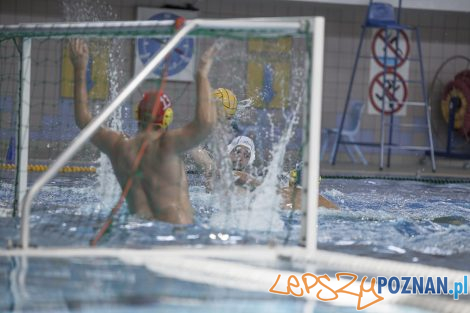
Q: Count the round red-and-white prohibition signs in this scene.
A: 2